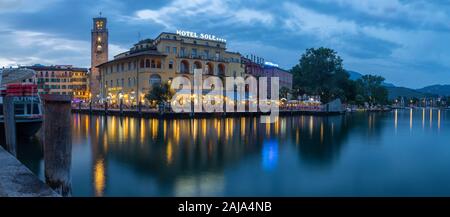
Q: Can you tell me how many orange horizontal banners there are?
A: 0